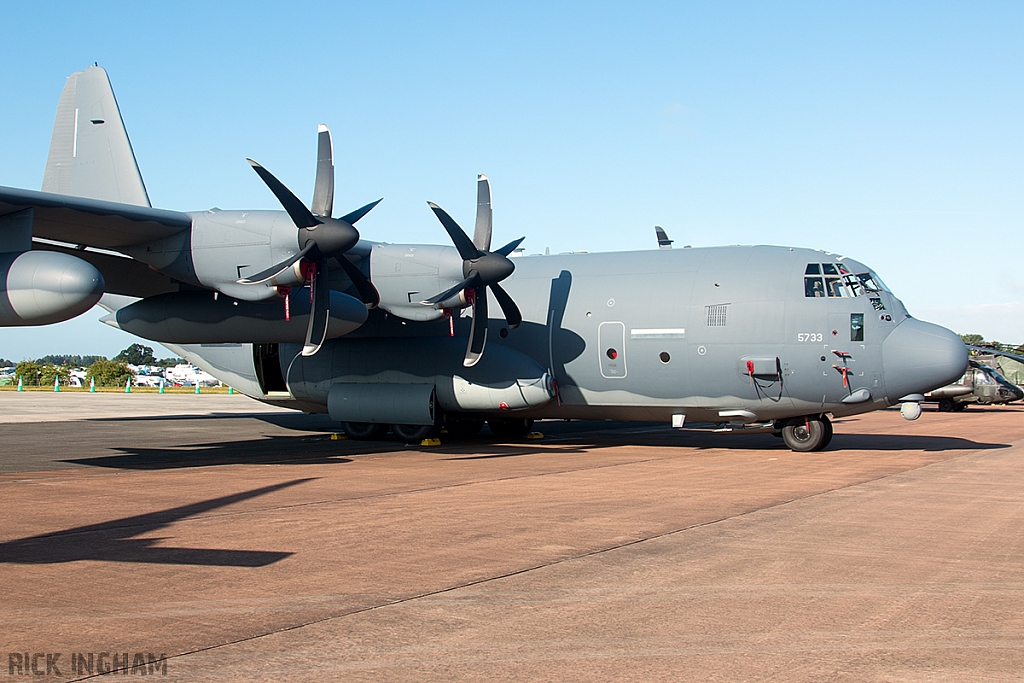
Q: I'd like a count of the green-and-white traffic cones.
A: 7